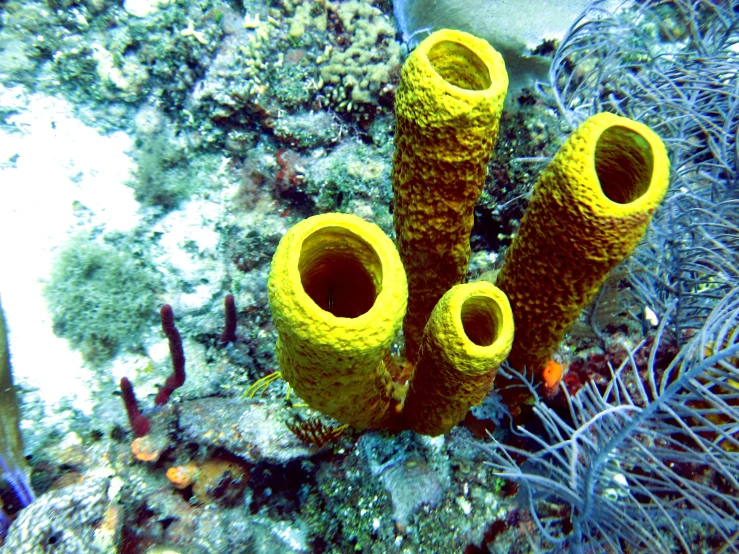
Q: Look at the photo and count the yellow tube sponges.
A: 4